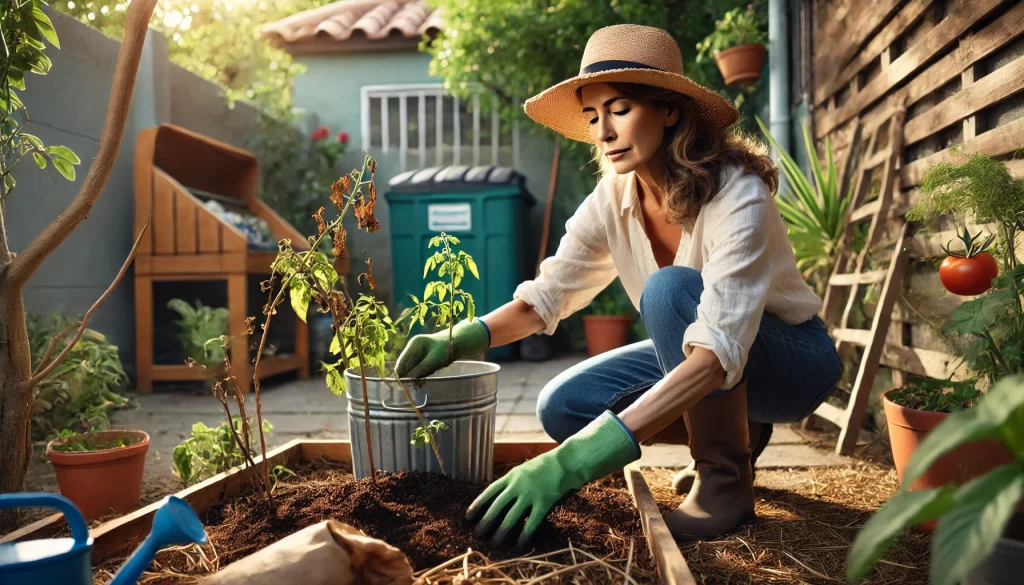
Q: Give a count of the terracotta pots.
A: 4